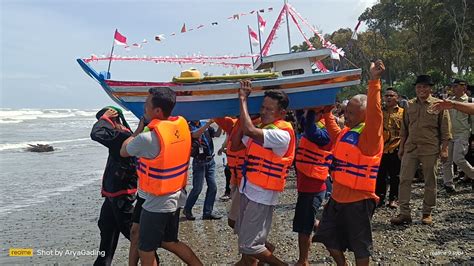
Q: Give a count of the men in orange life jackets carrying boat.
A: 5